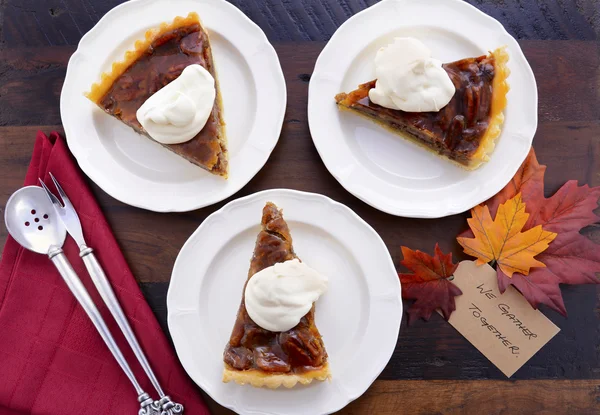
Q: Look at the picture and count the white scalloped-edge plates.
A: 3